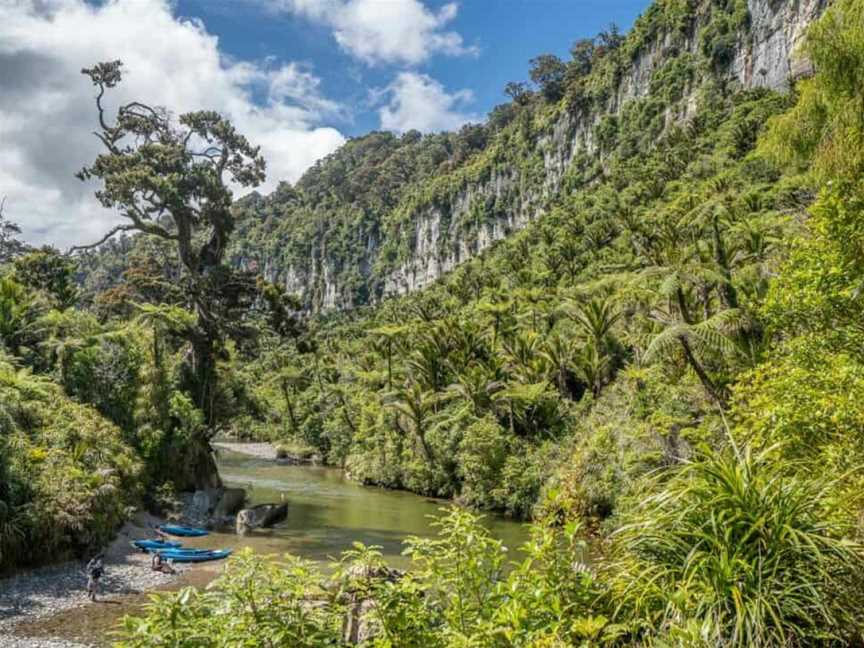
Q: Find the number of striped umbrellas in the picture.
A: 0